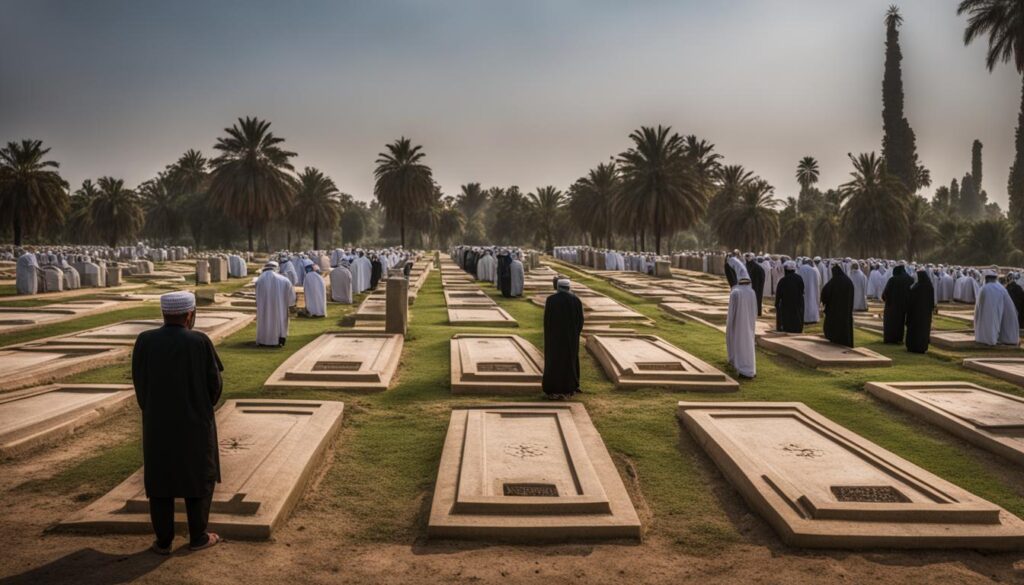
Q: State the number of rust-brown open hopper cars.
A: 0